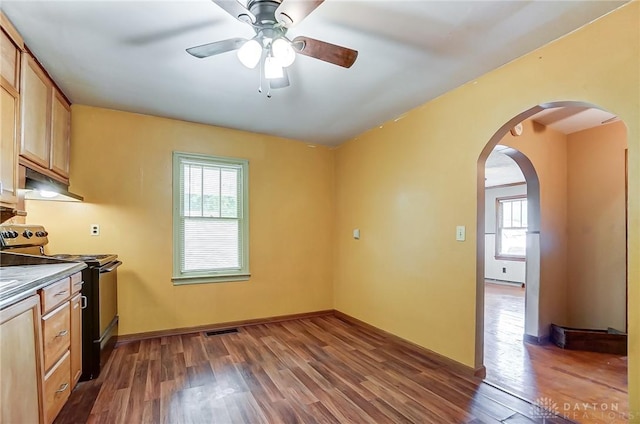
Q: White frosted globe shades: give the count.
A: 3